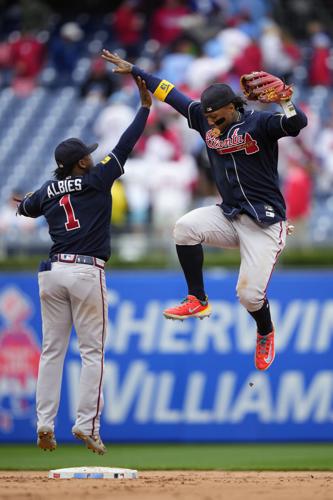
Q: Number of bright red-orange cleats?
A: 2